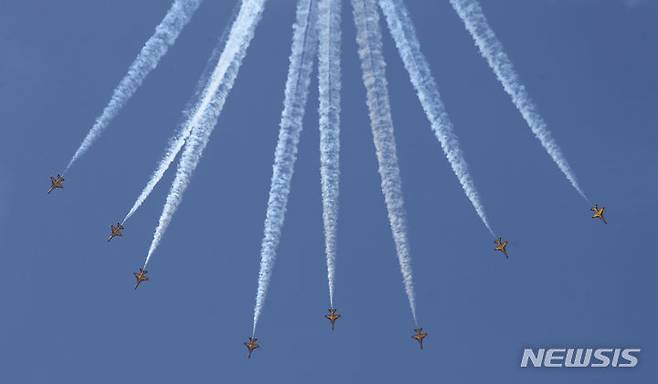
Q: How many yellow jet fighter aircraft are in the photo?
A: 8